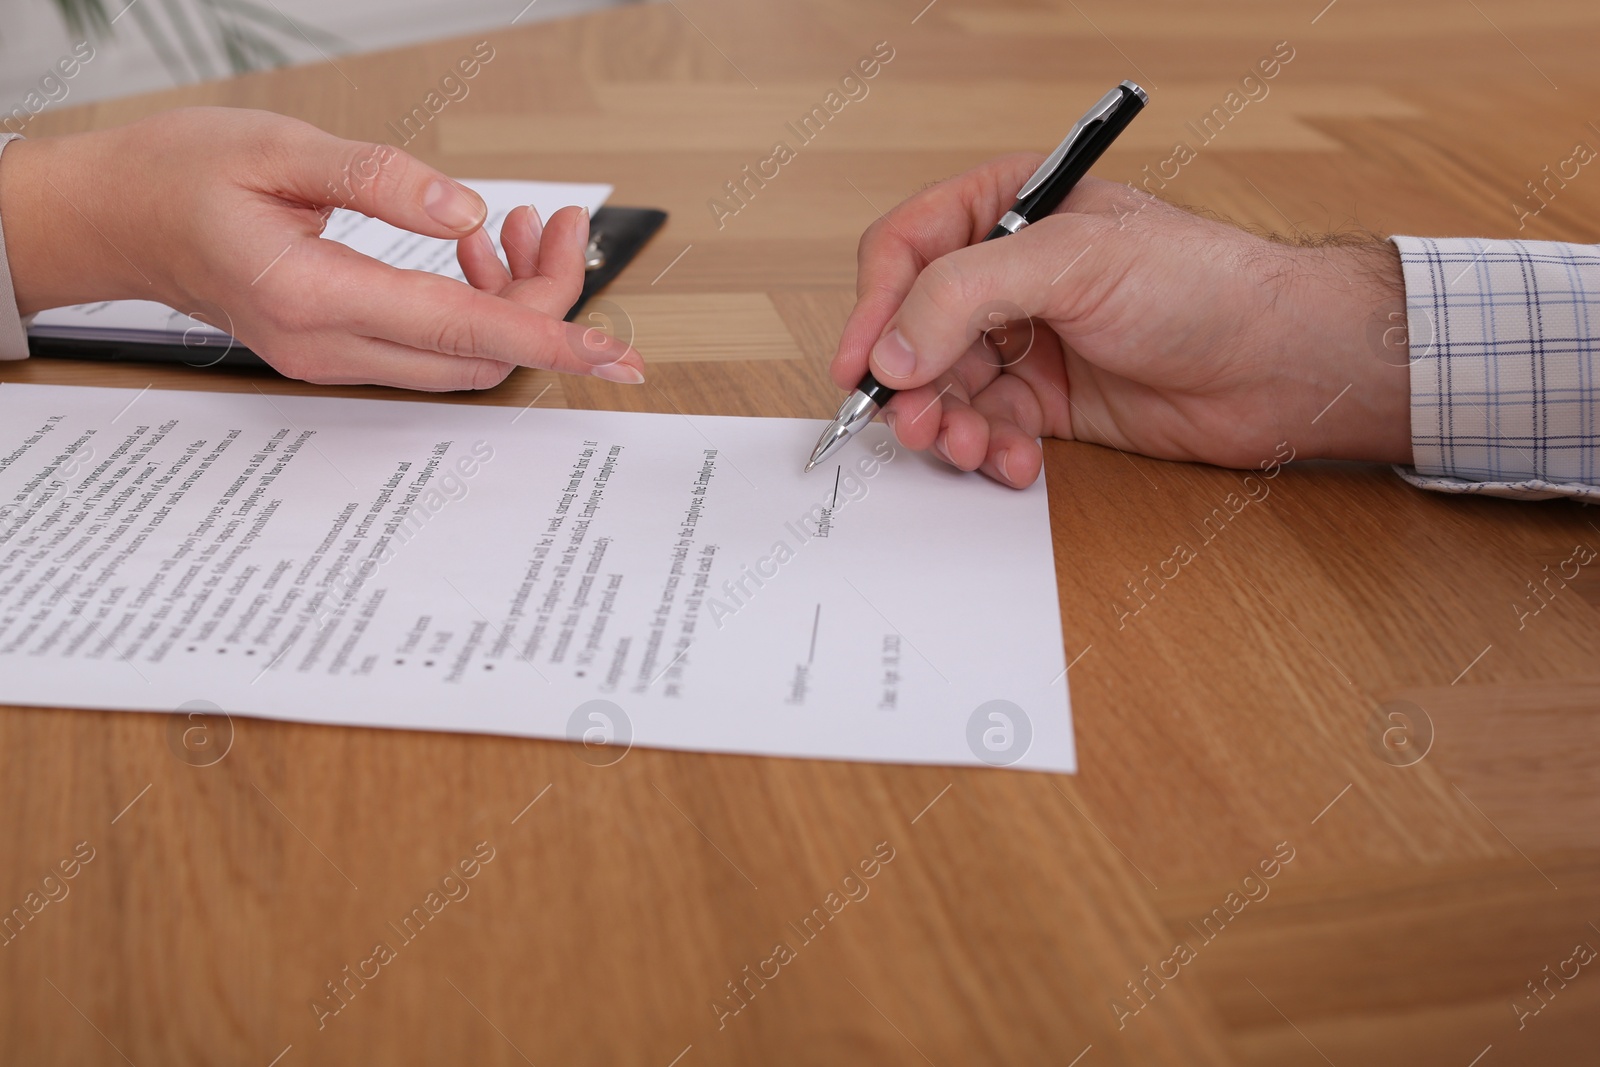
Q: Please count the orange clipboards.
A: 0